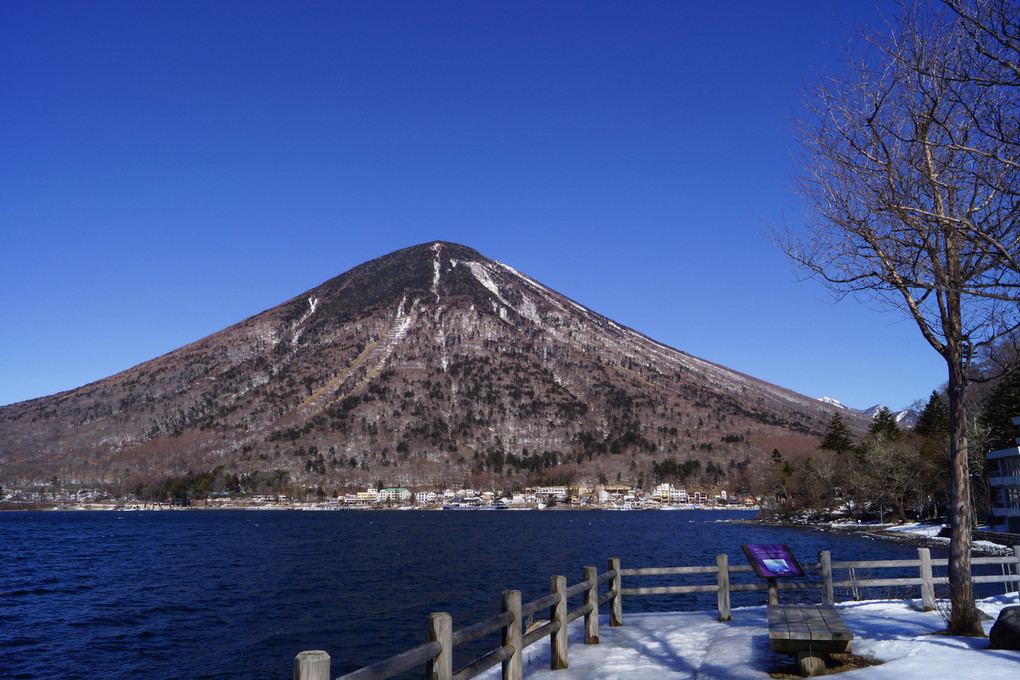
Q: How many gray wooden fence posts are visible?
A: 10